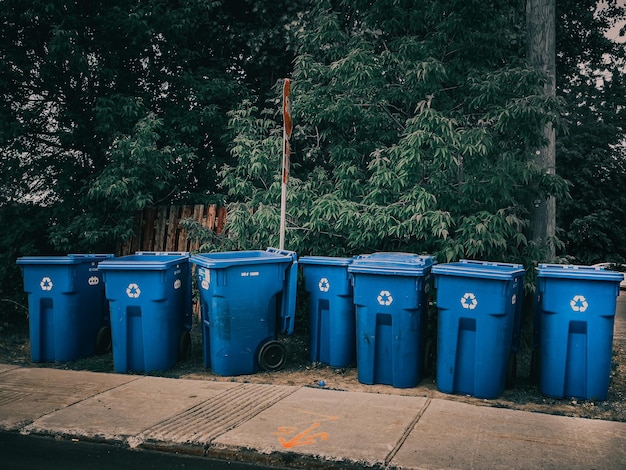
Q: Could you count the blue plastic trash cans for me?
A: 7